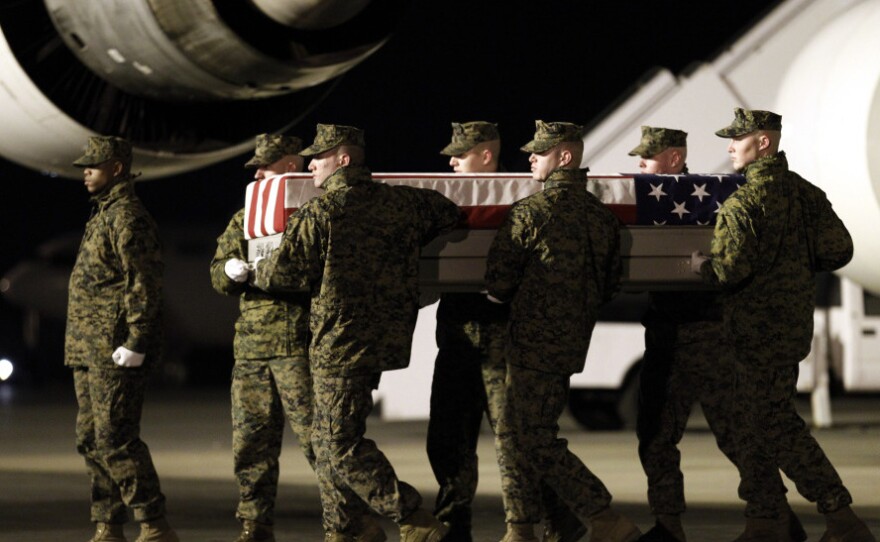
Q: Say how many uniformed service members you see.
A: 7